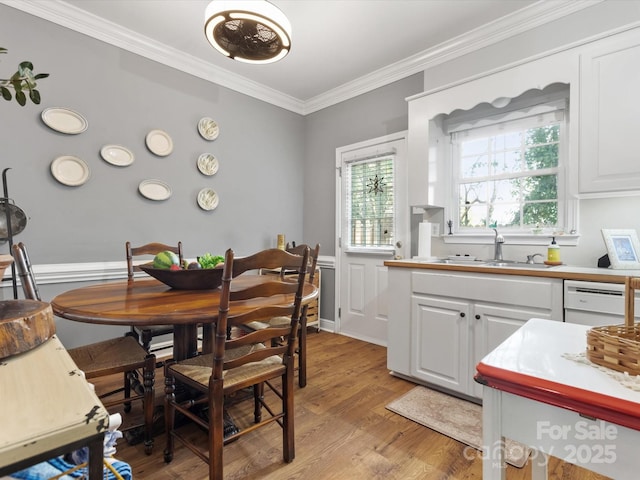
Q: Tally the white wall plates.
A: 8